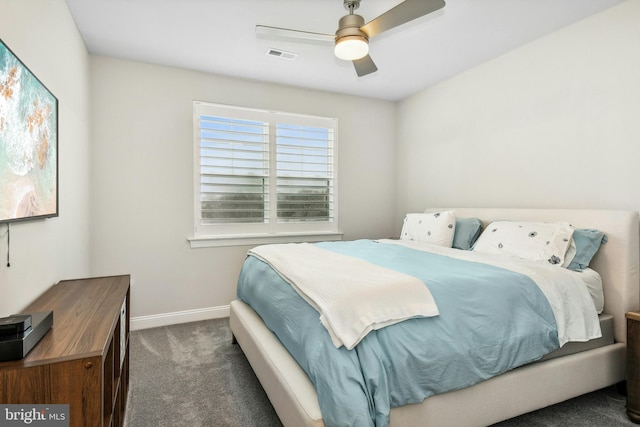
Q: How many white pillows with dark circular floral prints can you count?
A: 2